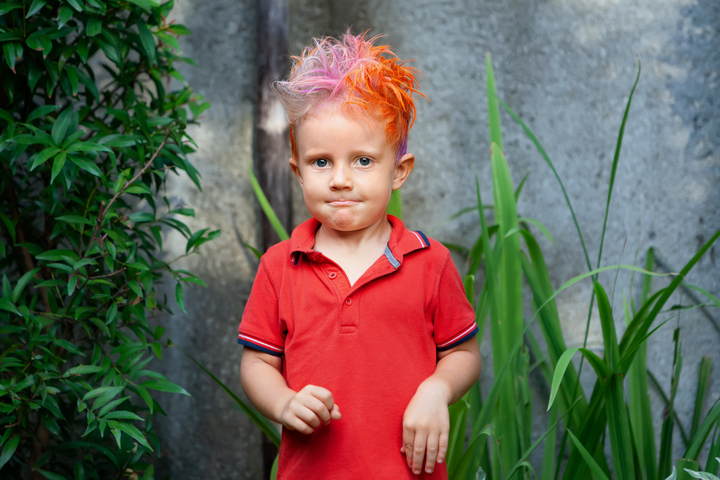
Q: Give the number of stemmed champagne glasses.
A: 0